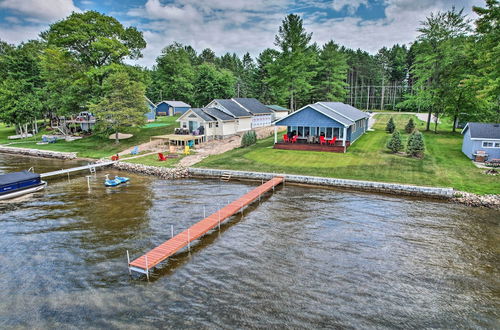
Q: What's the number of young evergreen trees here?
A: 4